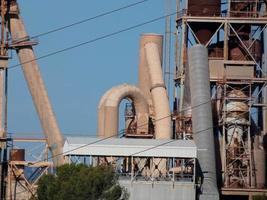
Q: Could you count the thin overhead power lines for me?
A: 4